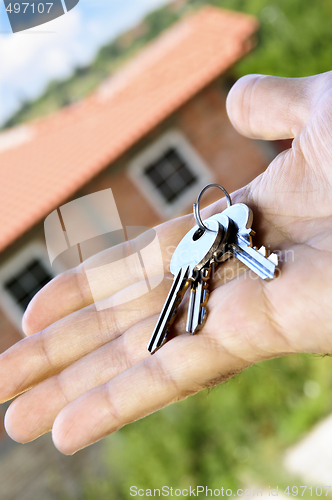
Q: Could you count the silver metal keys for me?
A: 3